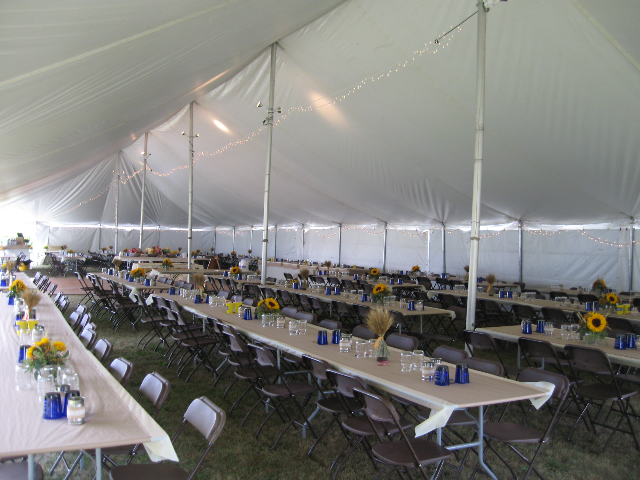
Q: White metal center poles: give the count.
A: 5